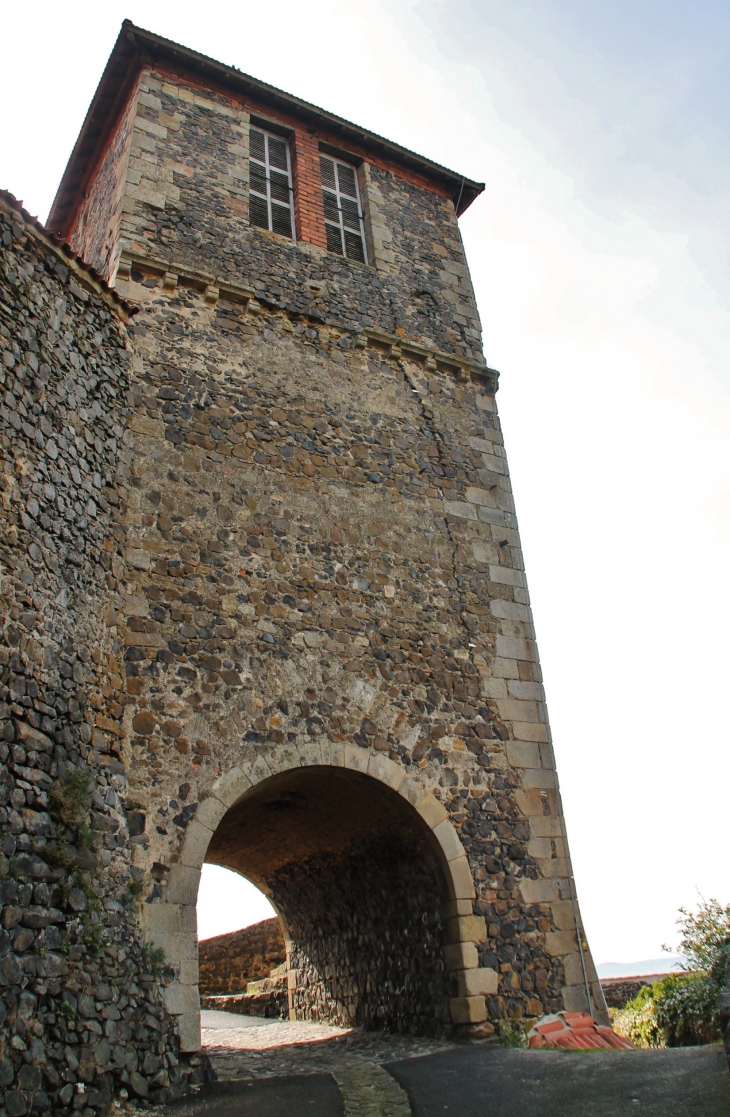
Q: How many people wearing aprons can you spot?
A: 0